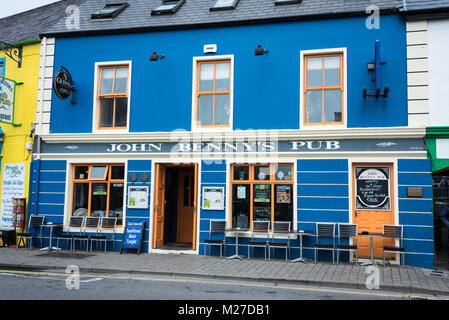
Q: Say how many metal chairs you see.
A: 10